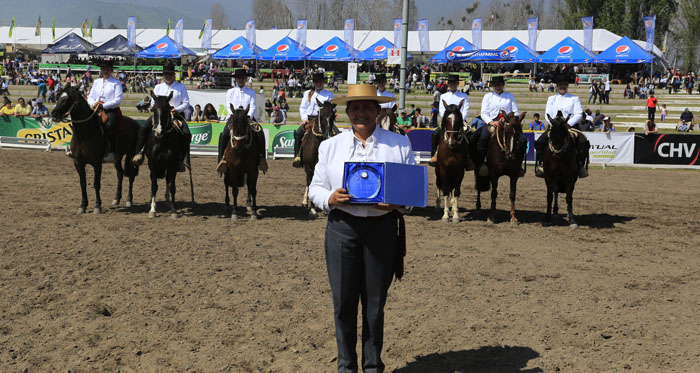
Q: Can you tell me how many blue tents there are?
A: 9